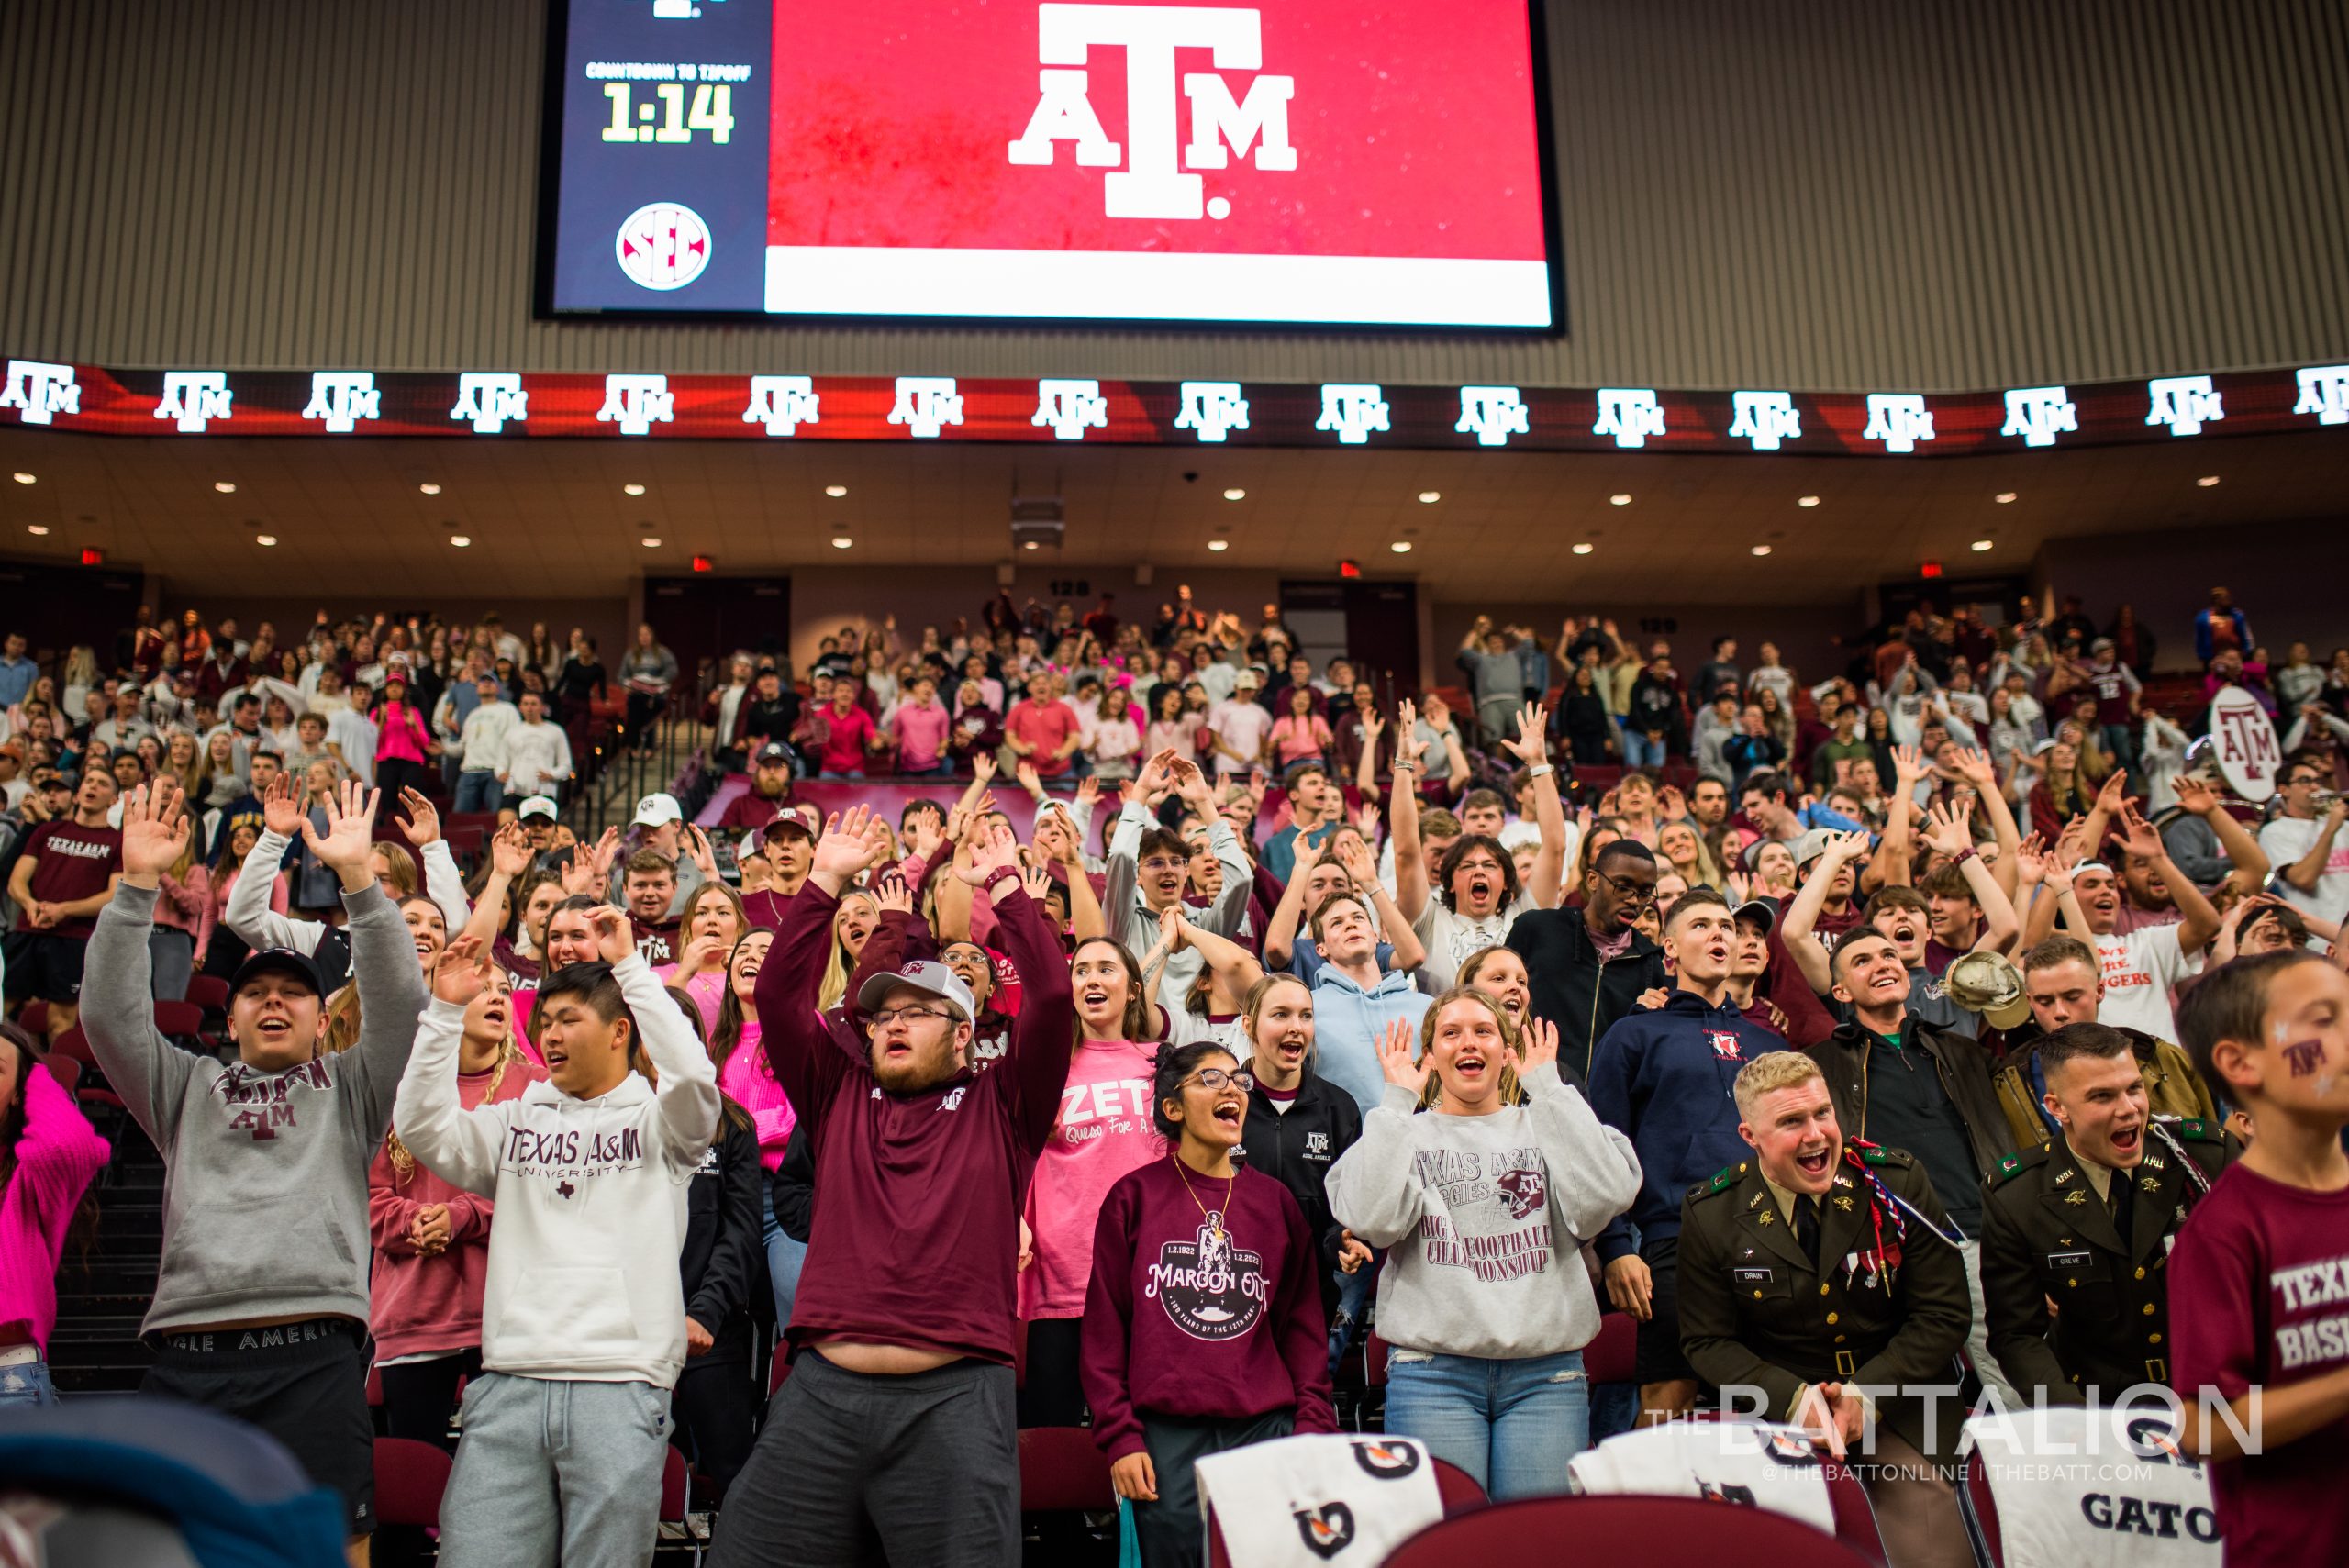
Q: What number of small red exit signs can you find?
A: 4